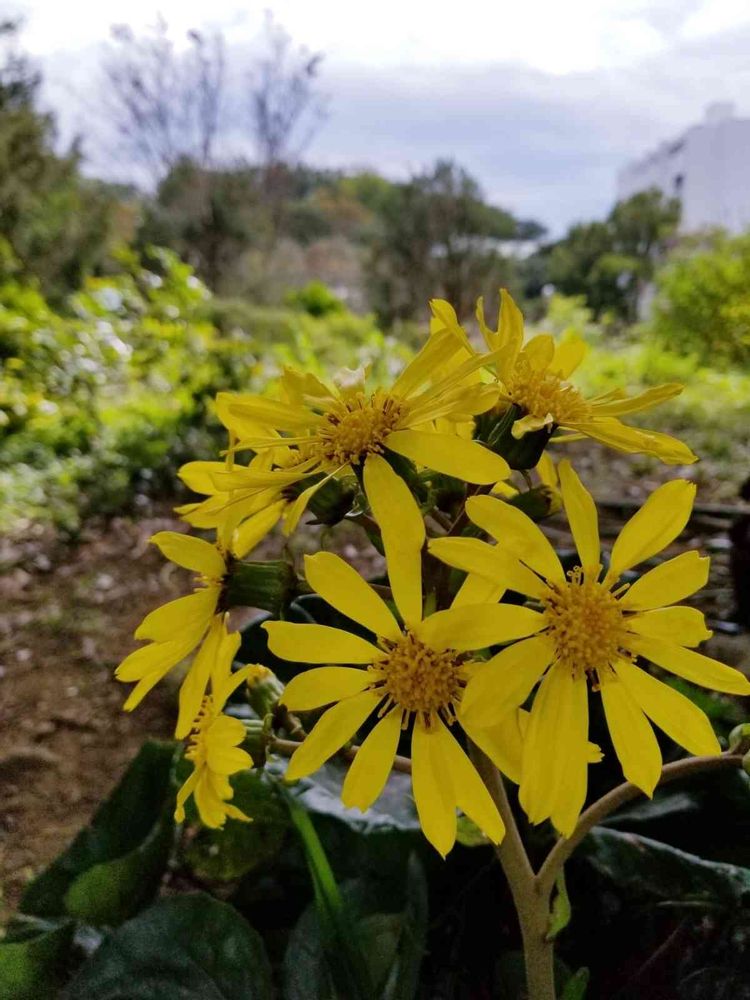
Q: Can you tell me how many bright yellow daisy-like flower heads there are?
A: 7